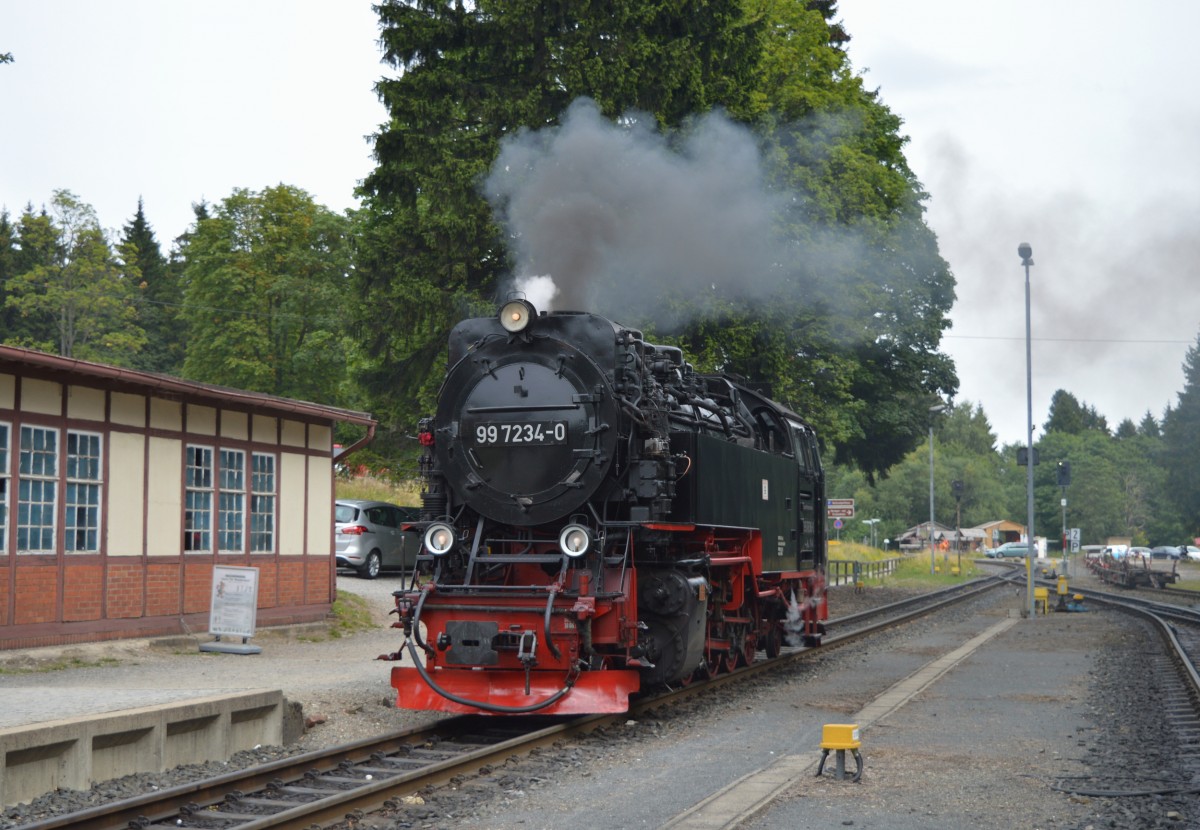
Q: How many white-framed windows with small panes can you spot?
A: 6